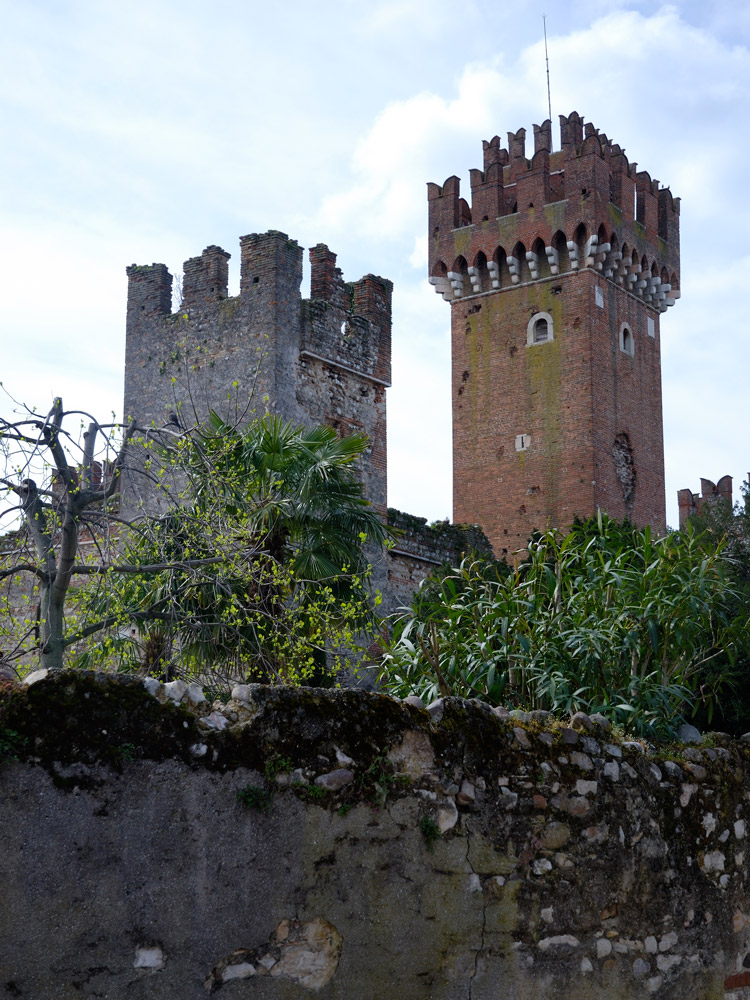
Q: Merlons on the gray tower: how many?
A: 5